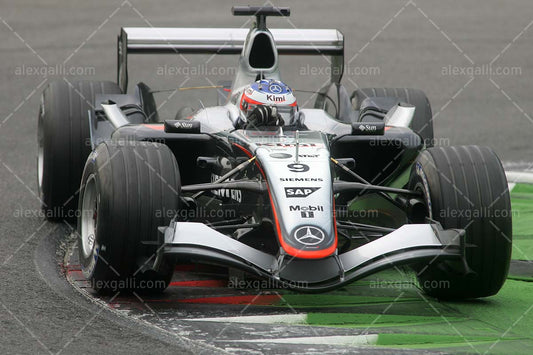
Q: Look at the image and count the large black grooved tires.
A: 4